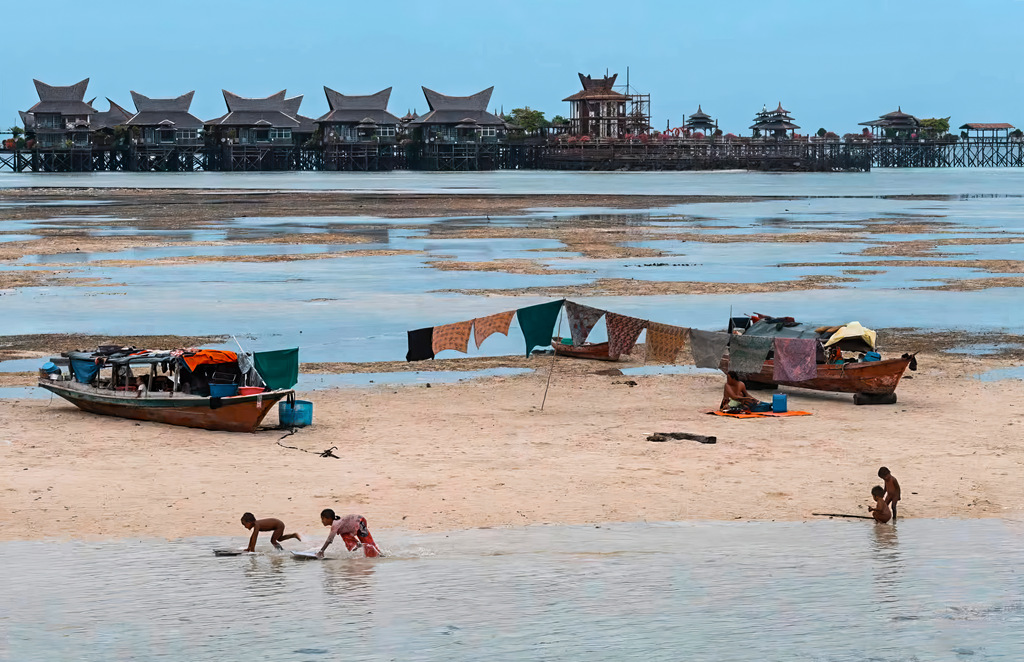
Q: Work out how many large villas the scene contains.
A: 5